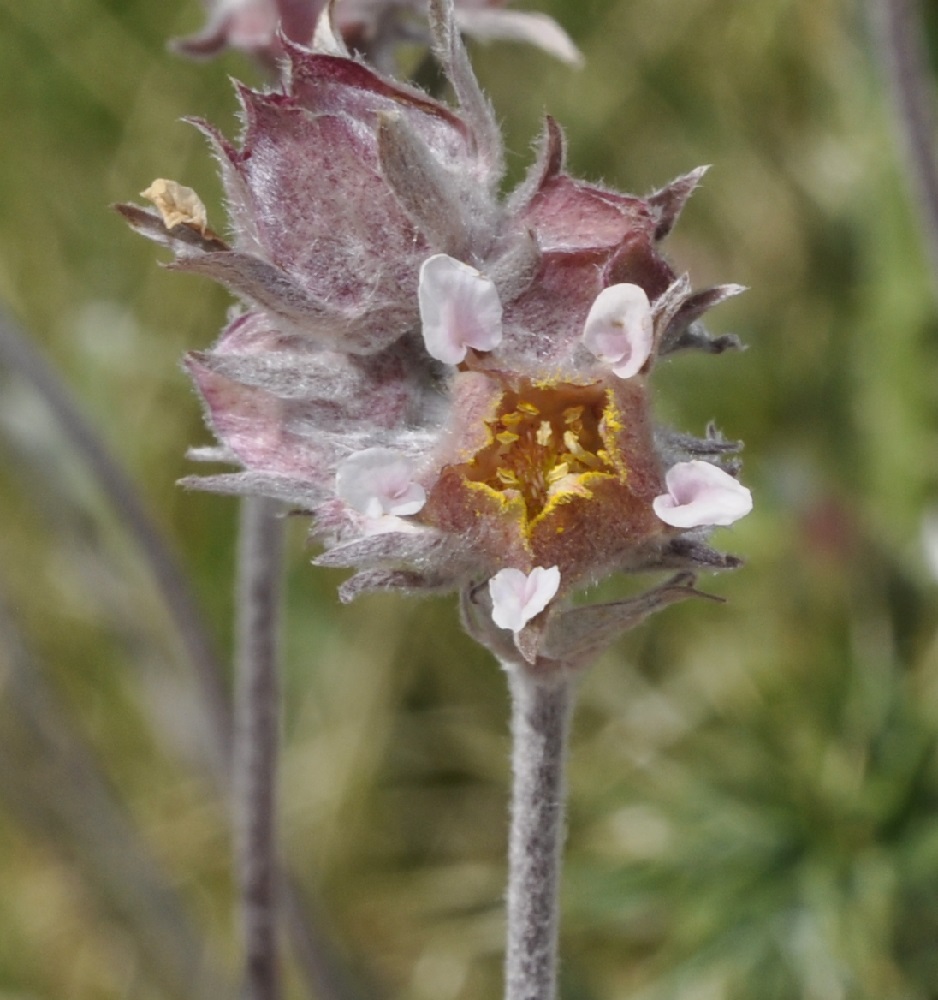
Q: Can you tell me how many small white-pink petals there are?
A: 5